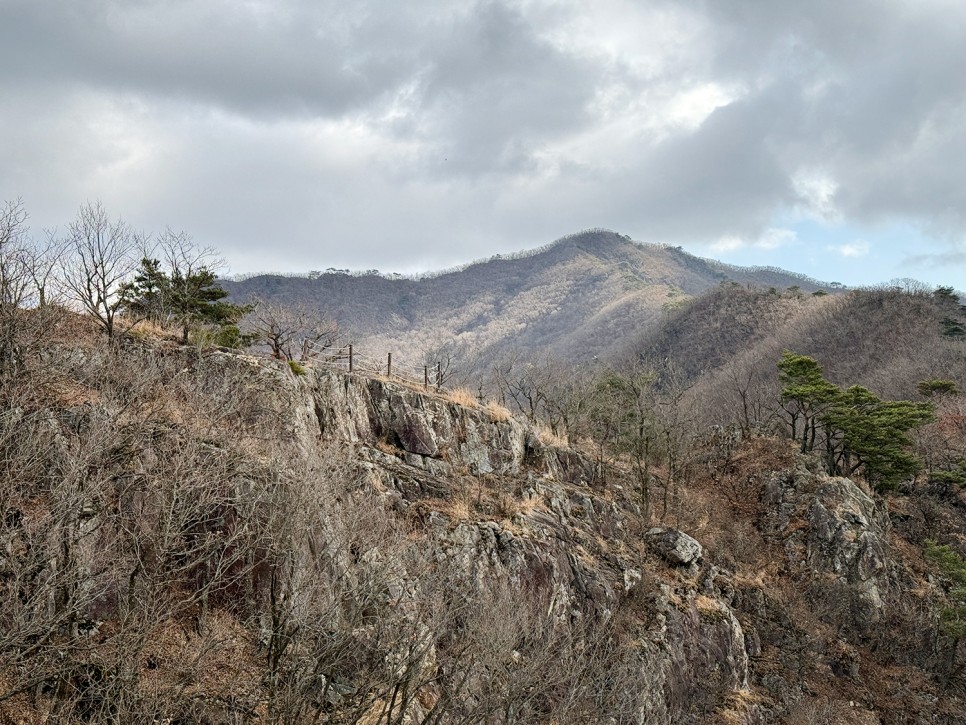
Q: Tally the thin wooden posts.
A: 5